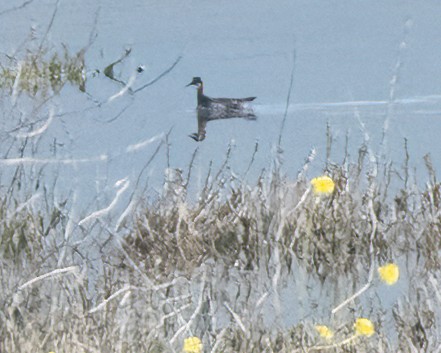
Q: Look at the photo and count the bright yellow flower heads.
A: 5